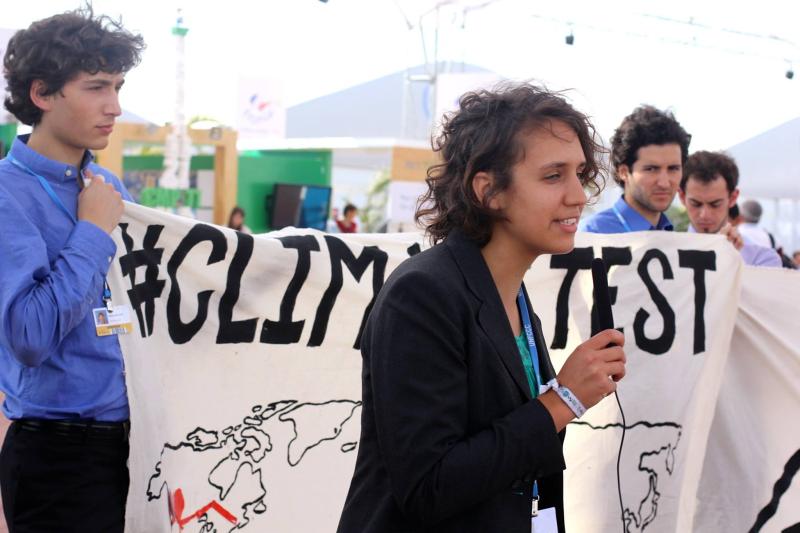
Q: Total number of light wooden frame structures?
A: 1